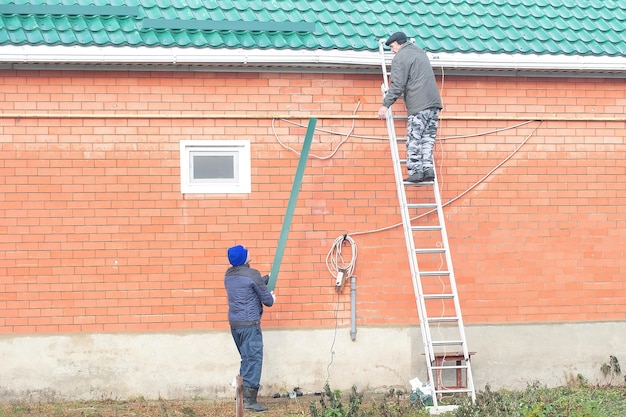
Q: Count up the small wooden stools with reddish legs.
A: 1